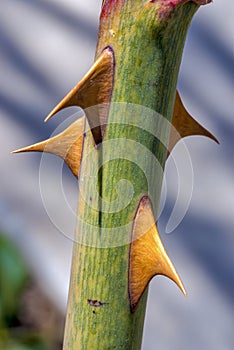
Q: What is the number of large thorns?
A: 4